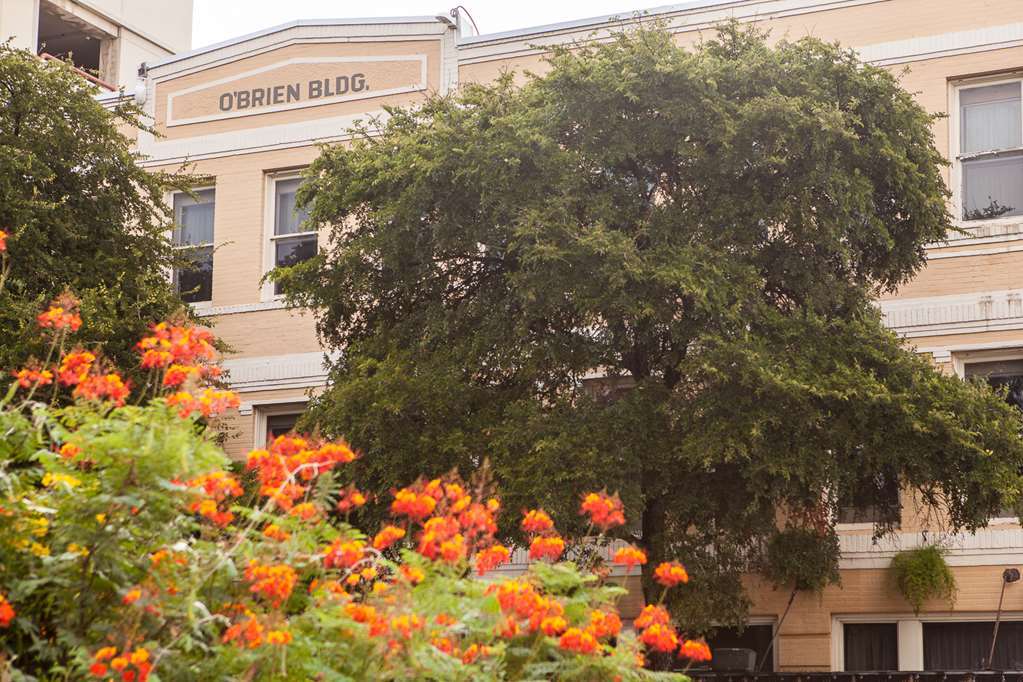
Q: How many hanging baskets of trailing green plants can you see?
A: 2